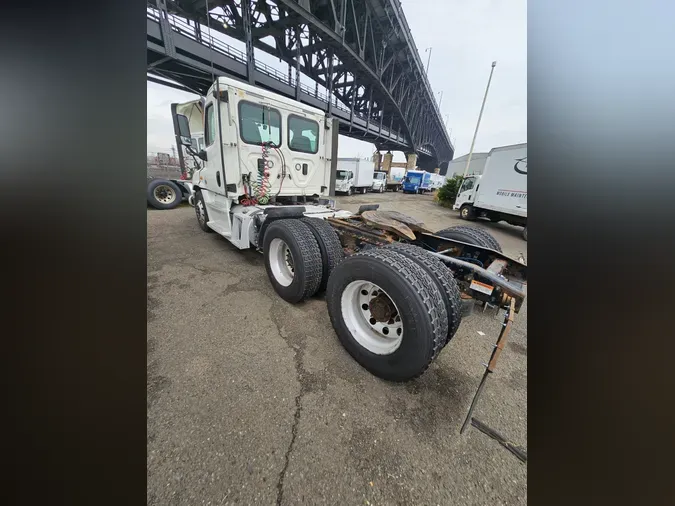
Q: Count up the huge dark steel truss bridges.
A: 1